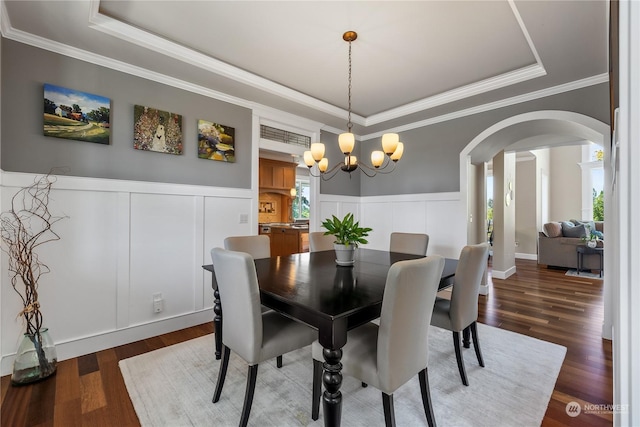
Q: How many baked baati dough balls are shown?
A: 0